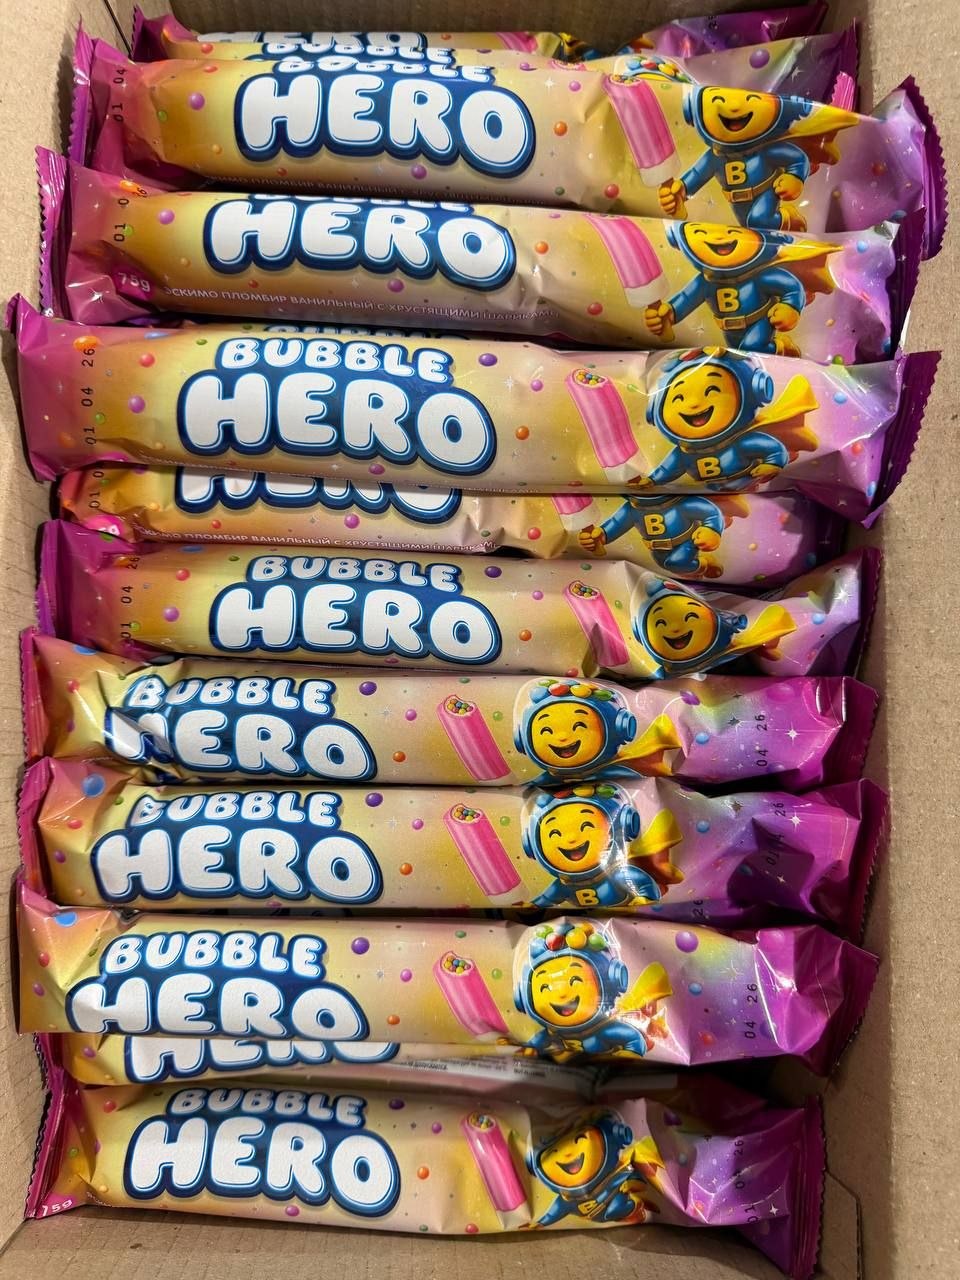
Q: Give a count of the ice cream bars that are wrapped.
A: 12